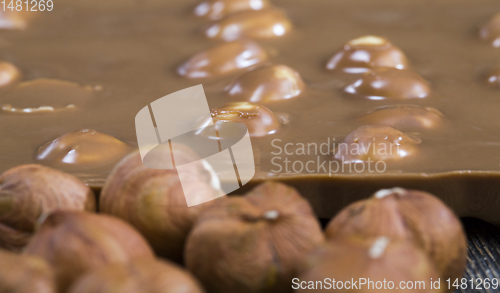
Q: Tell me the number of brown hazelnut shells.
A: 8